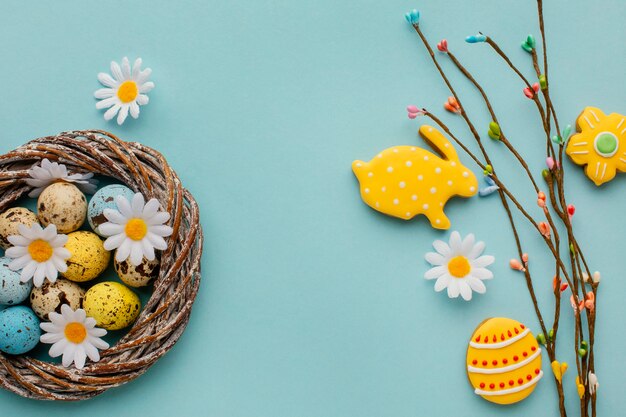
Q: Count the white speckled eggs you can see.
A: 4